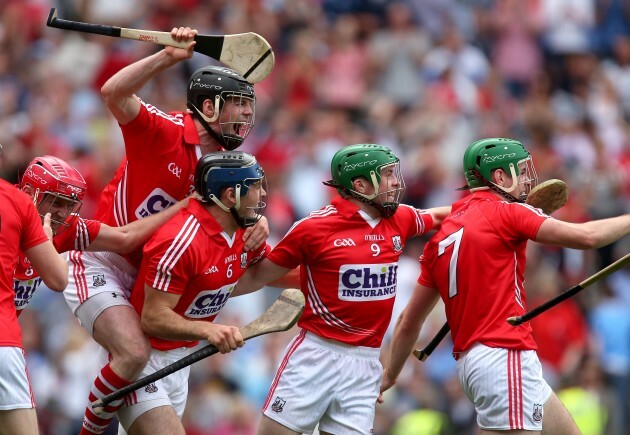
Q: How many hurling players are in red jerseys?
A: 6